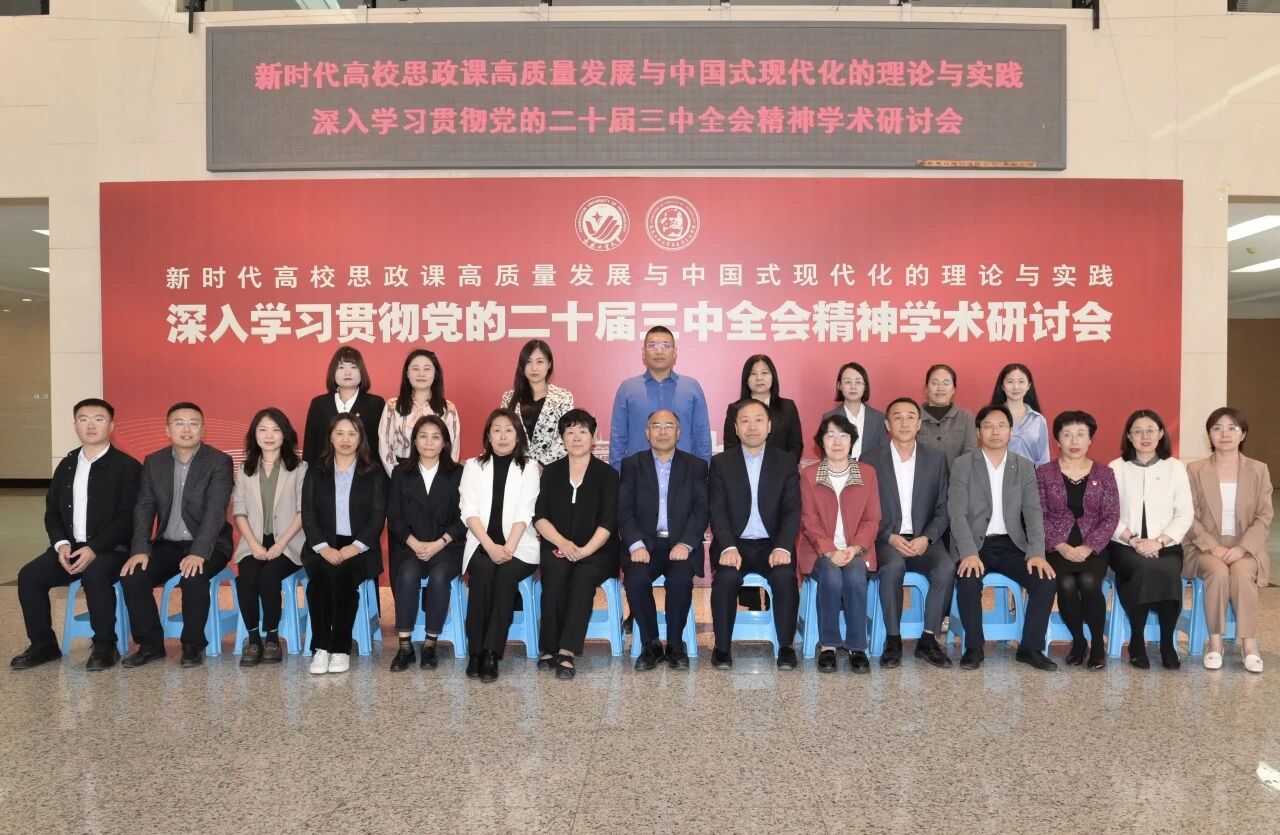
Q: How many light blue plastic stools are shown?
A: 15